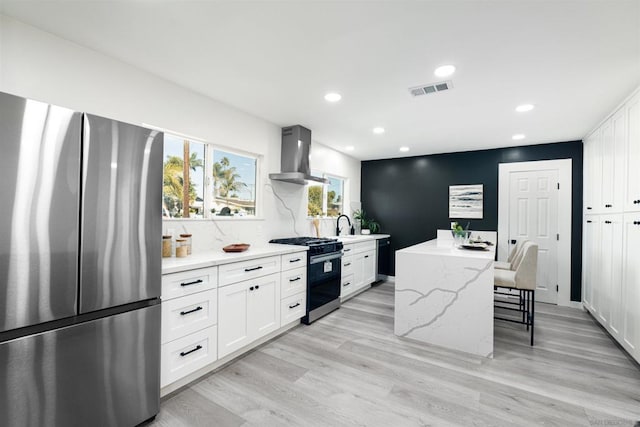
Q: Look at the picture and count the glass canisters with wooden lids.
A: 3